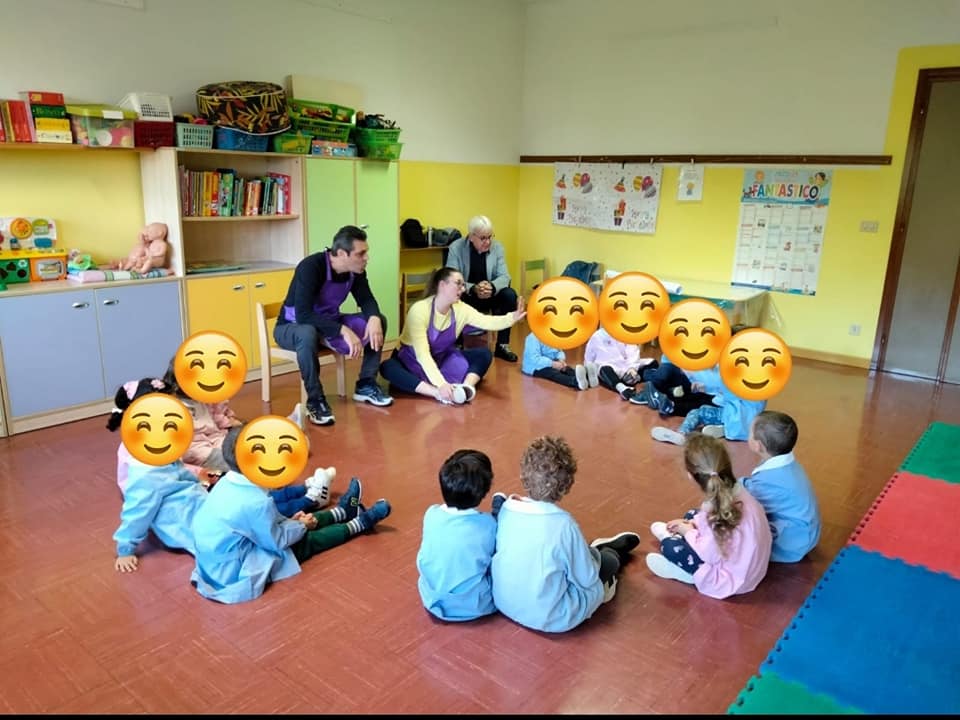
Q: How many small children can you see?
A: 12